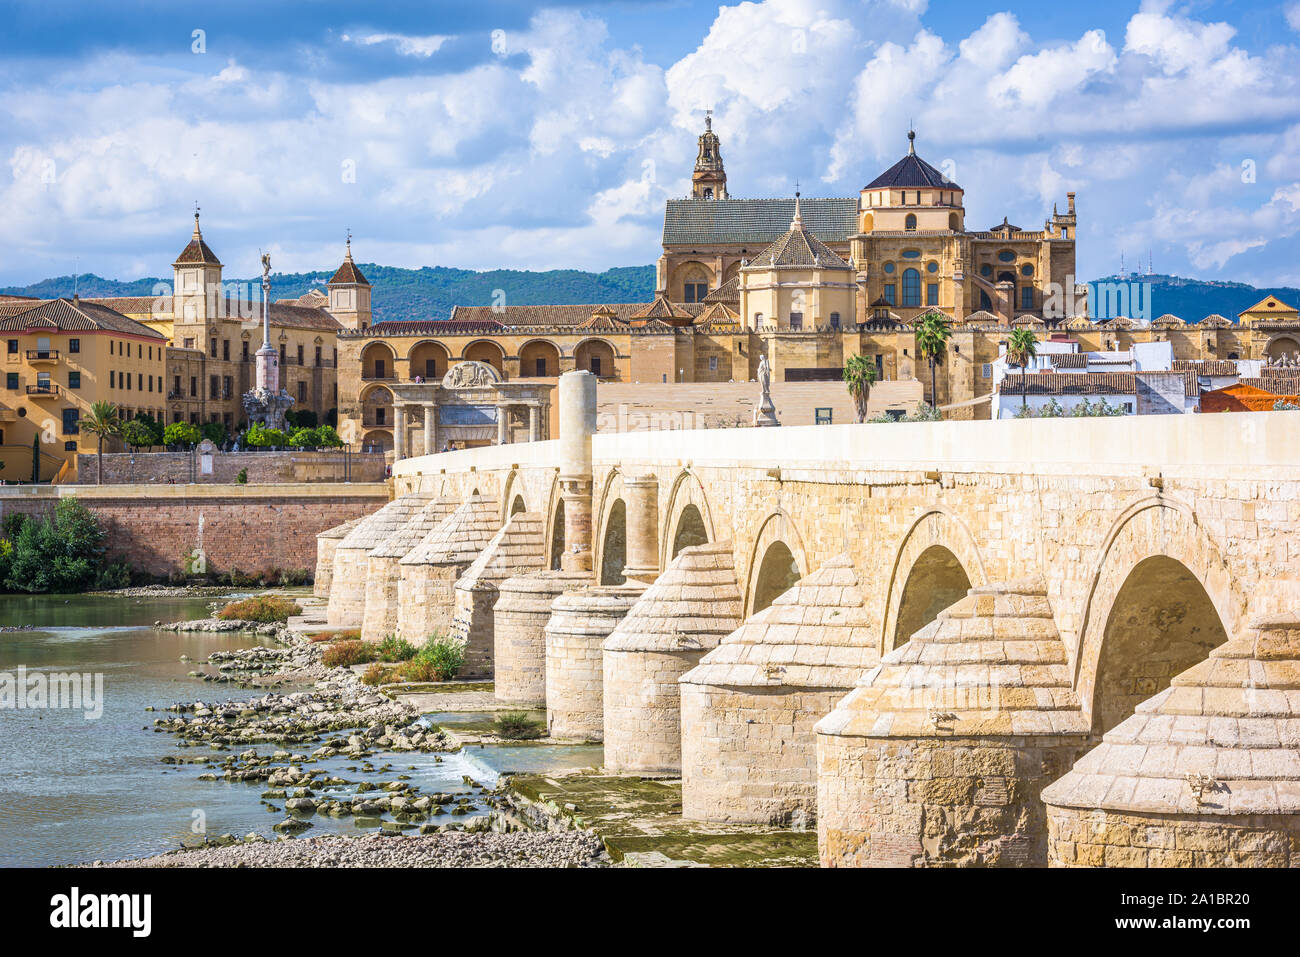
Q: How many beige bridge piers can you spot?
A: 11